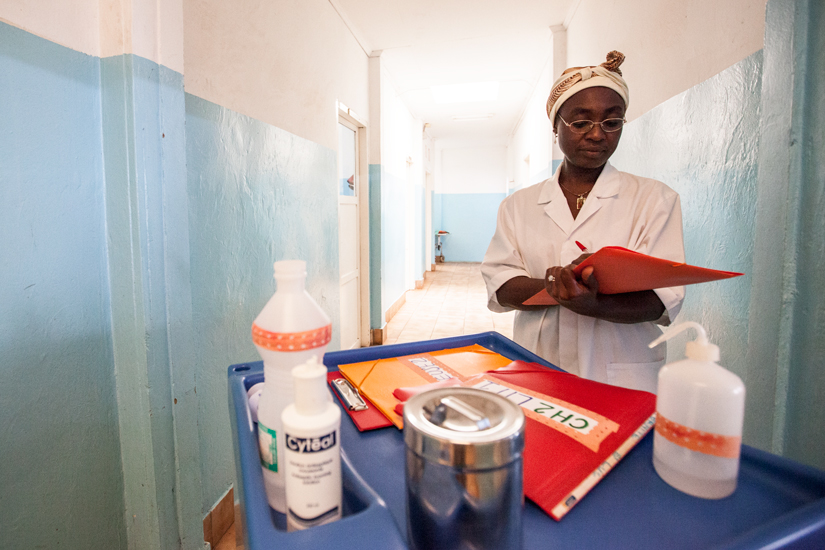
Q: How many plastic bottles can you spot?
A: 3